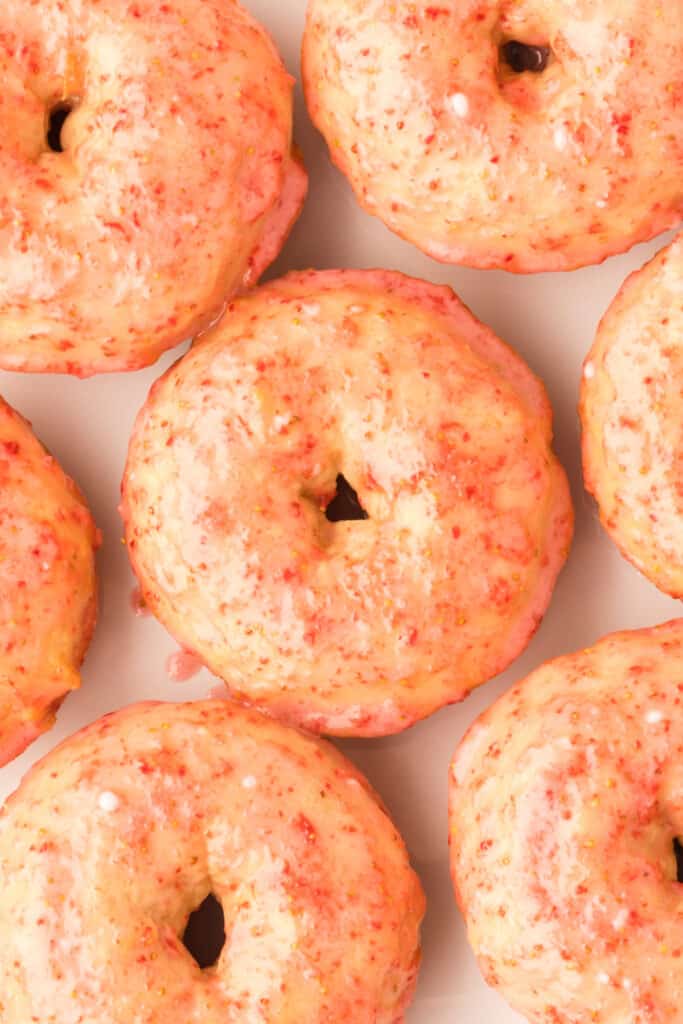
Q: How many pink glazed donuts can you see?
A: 7